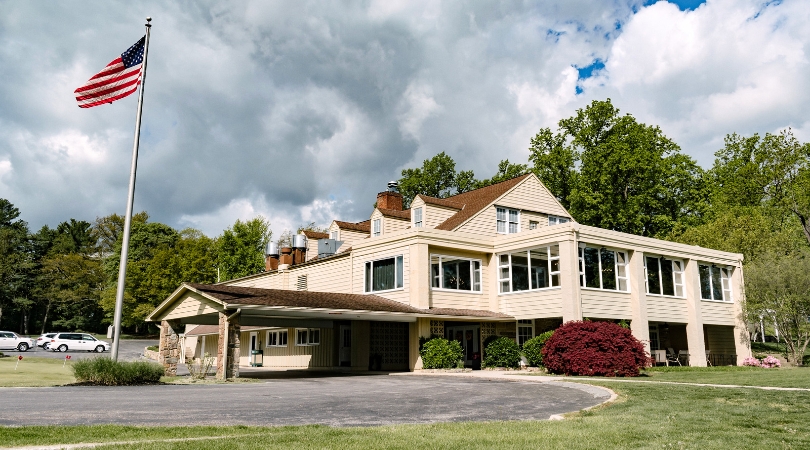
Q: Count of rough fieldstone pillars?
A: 2